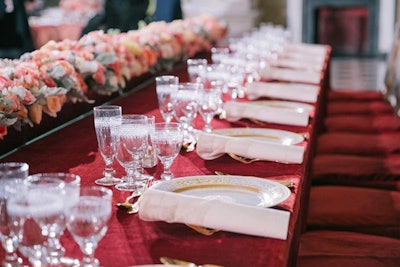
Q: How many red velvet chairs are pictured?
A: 7